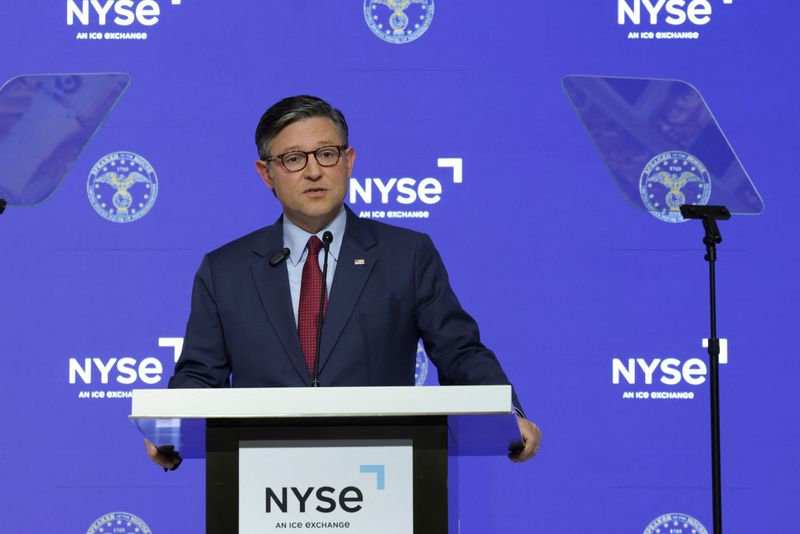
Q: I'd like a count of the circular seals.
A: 6